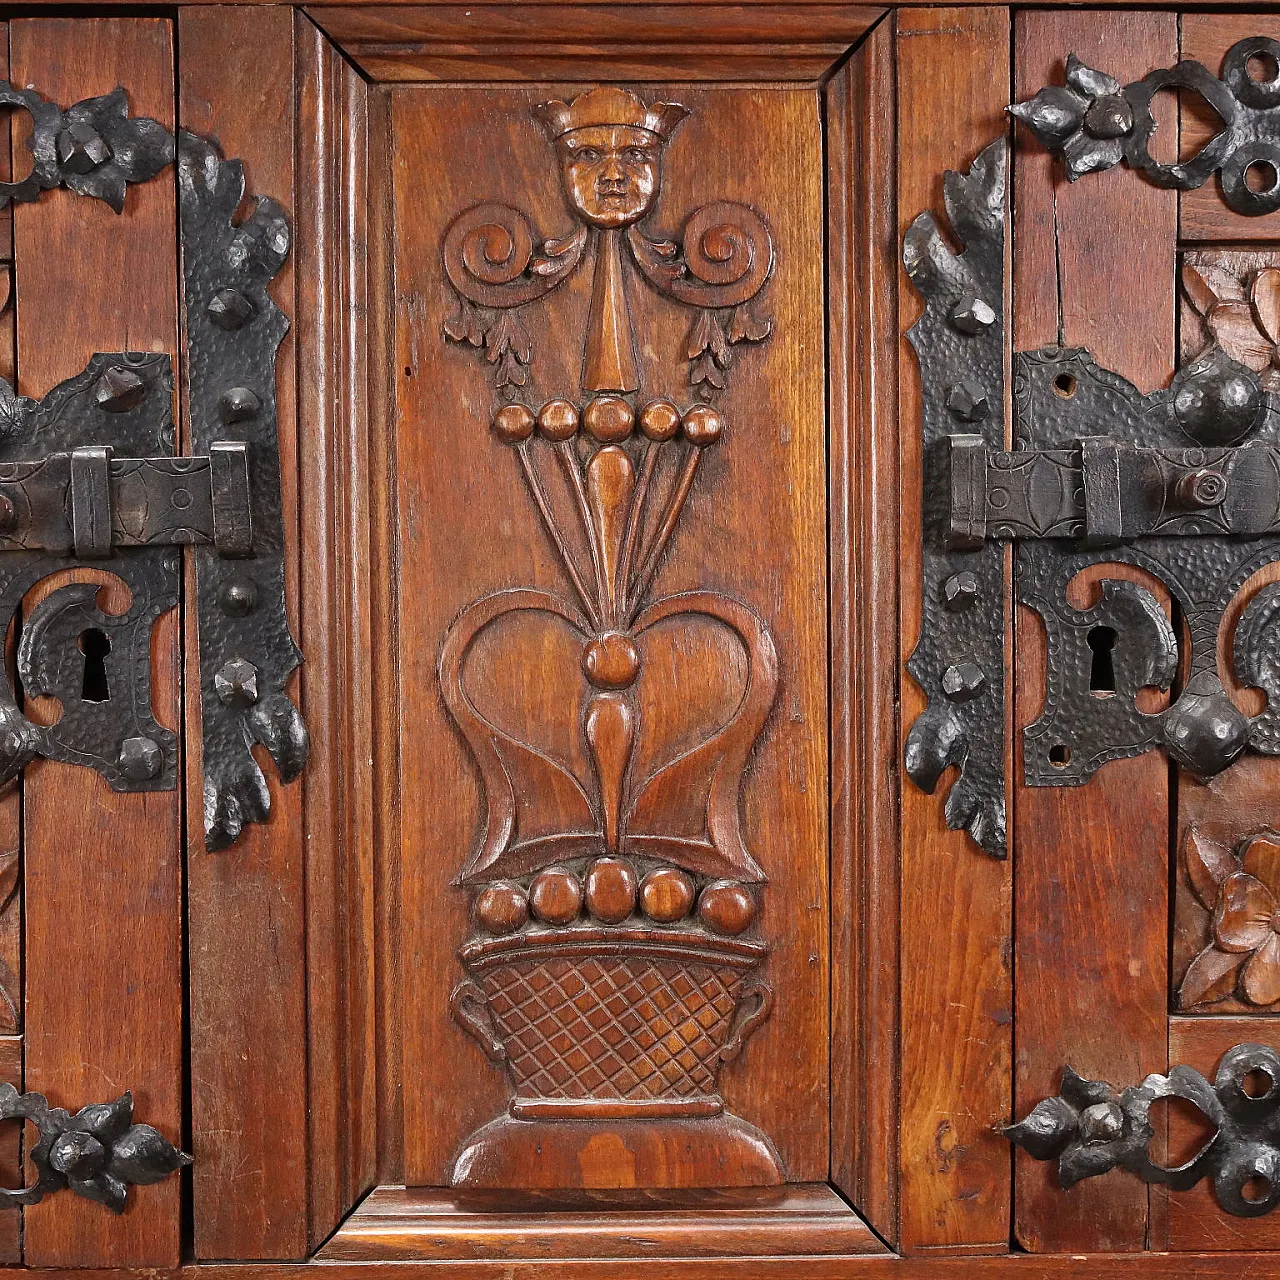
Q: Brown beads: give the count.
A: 11